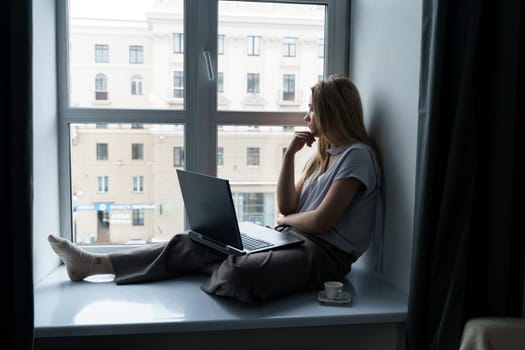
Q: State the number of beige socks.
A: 1